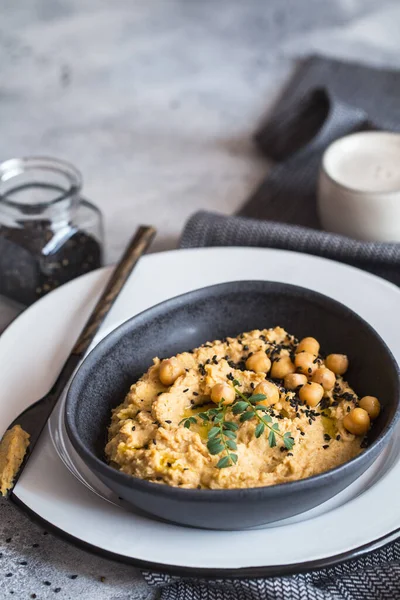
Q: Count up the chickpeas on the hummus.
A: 13